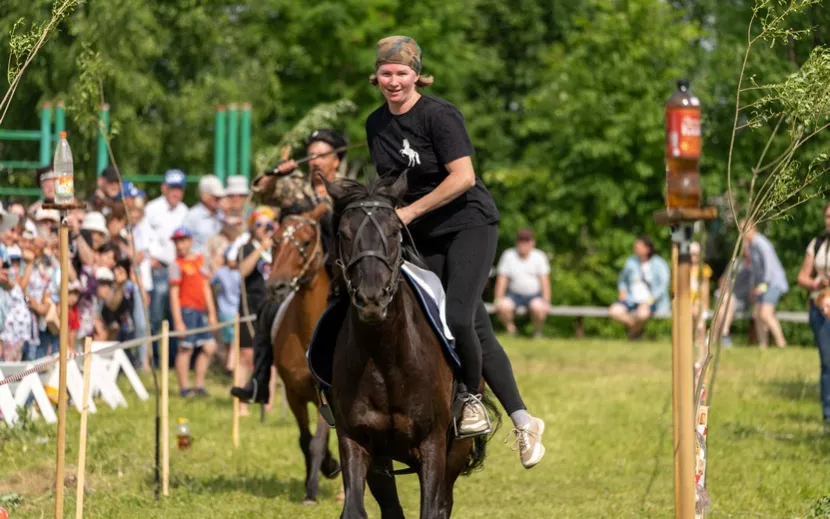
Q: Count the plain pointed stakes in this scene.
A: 3